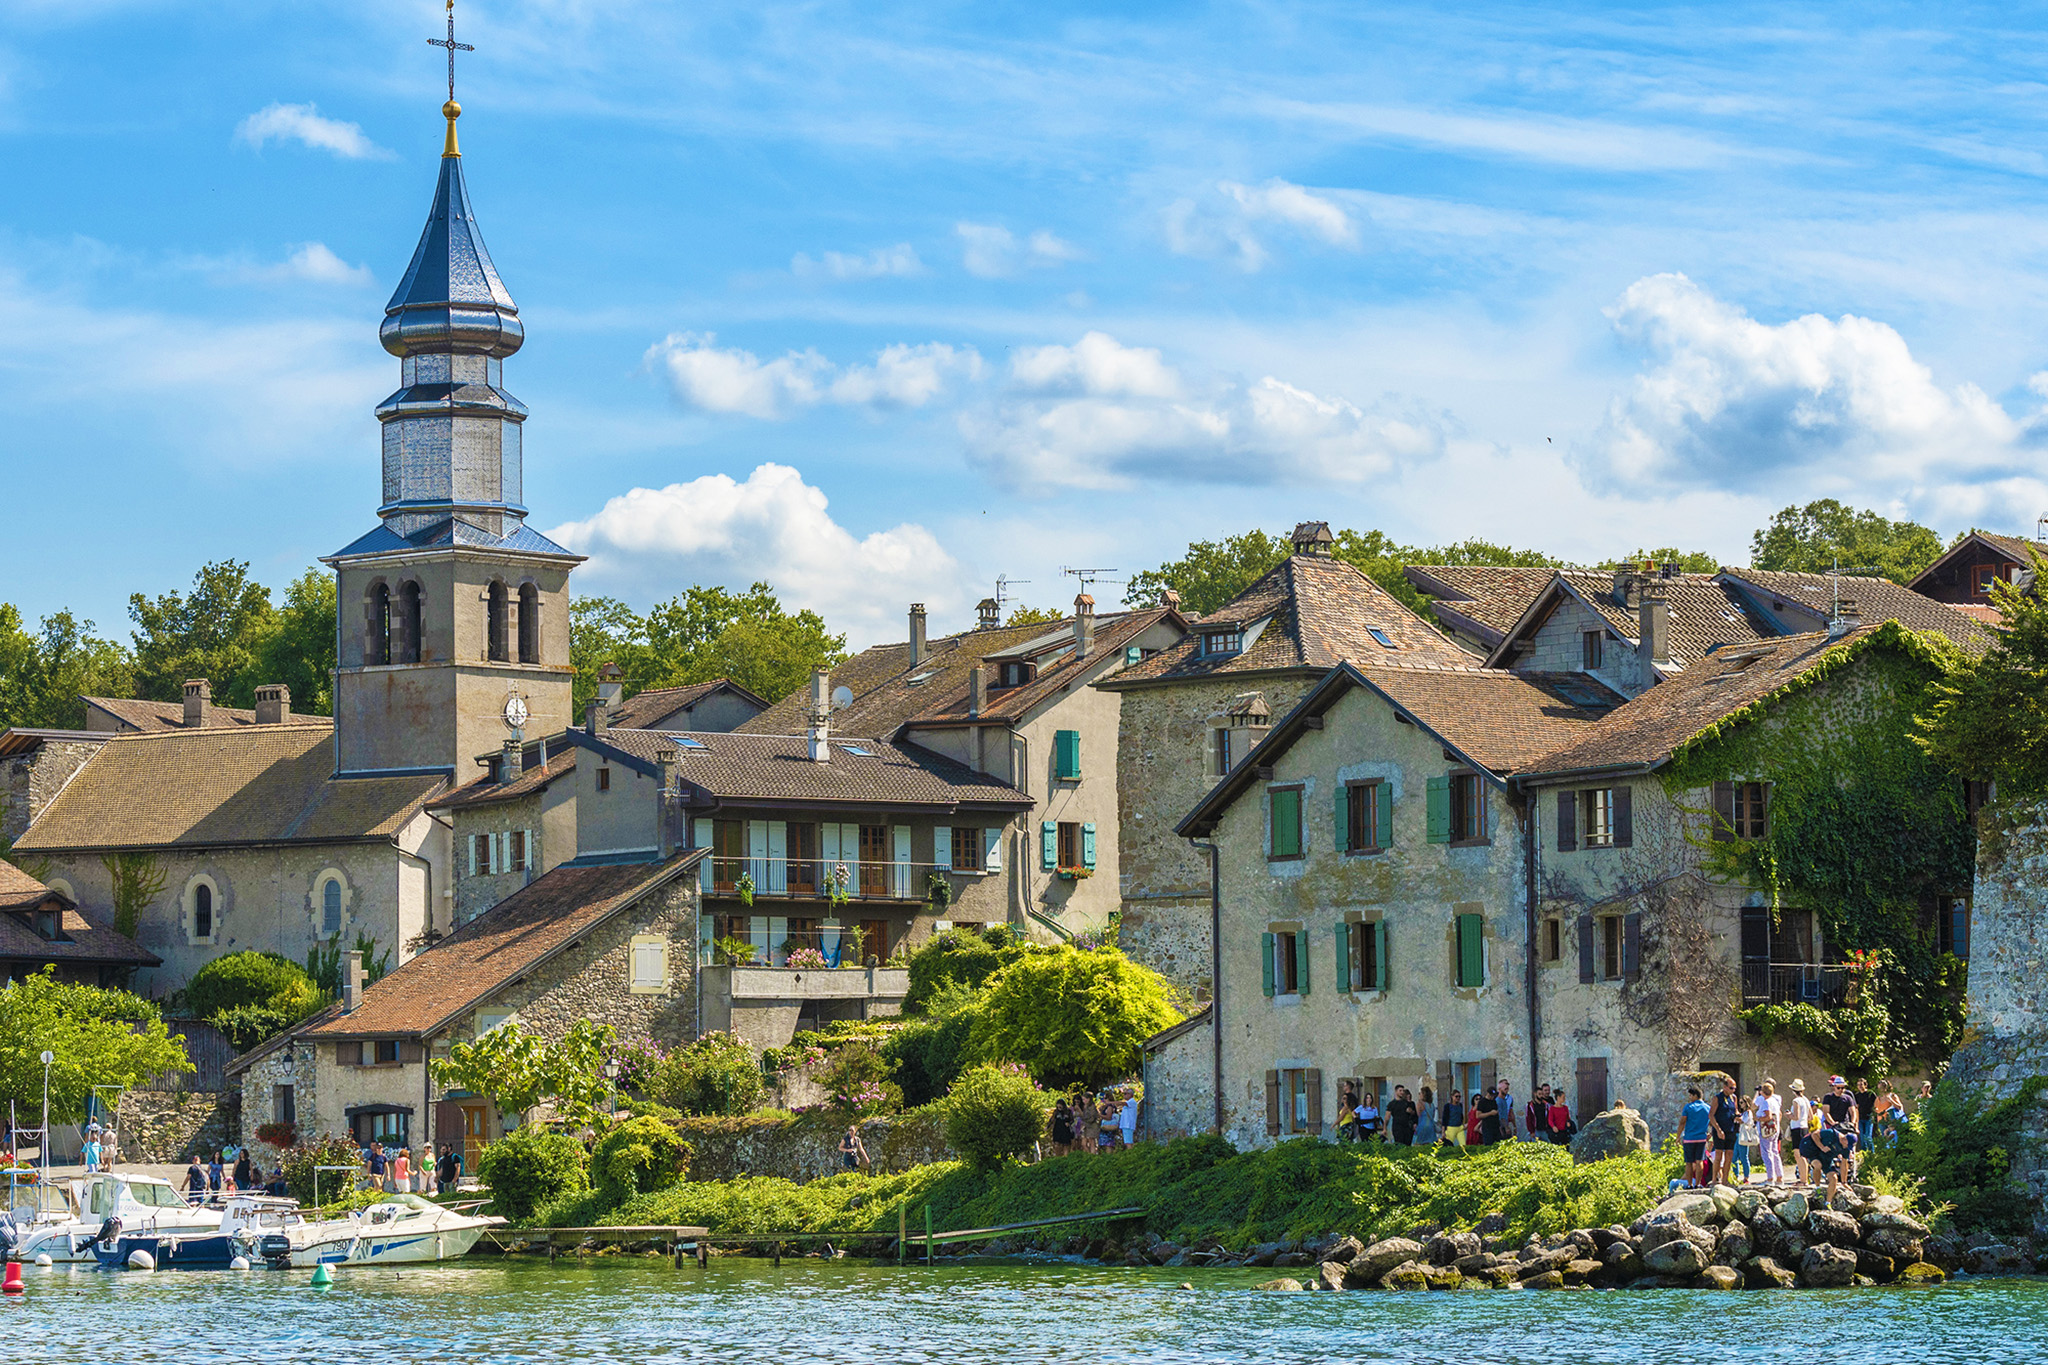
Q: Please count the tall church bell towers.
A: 1